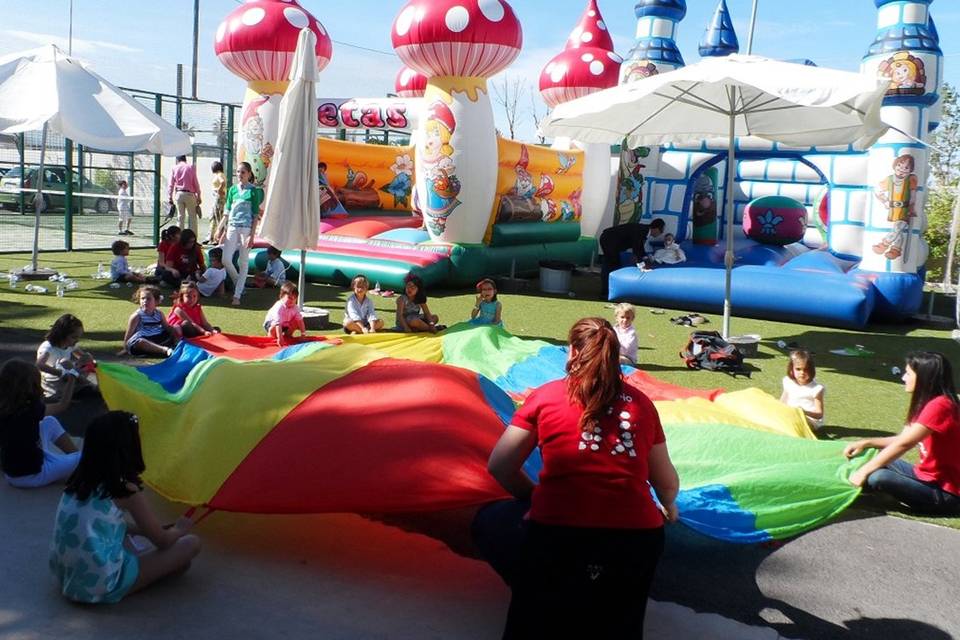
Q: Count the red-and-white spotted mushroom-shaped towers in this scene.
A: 4